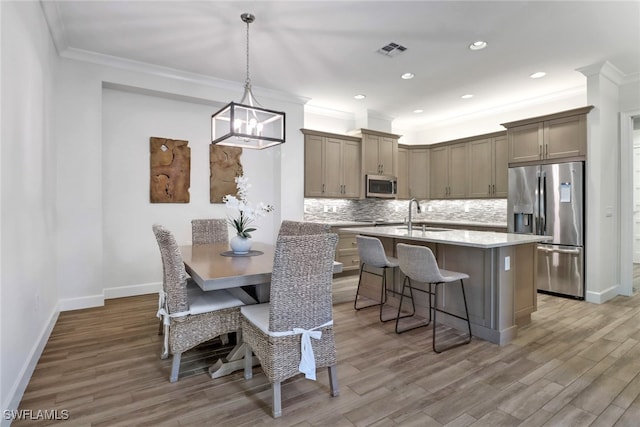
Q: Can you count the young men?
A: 0